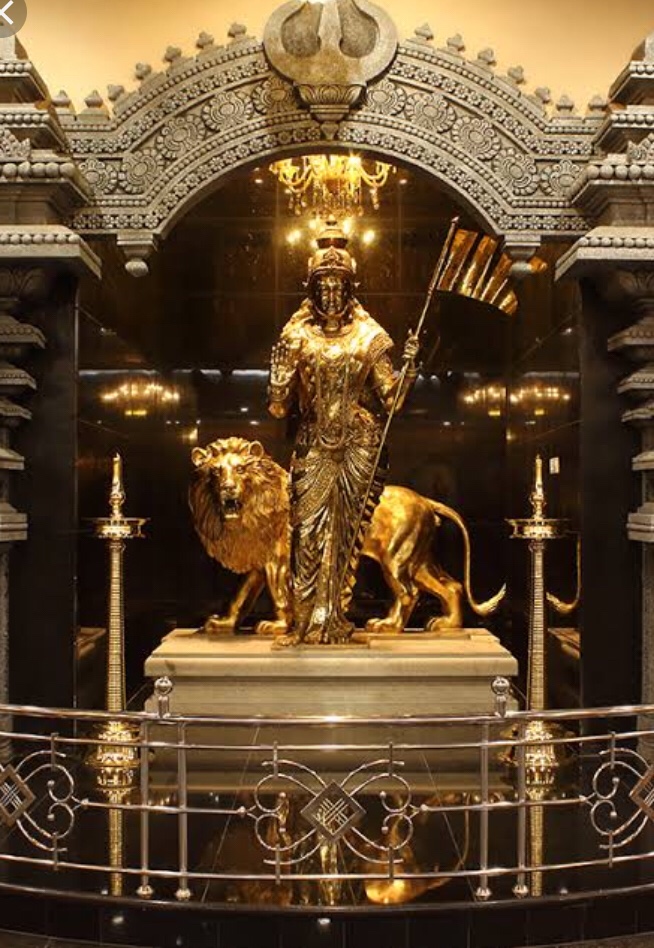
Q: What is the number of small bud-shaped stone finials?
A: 14